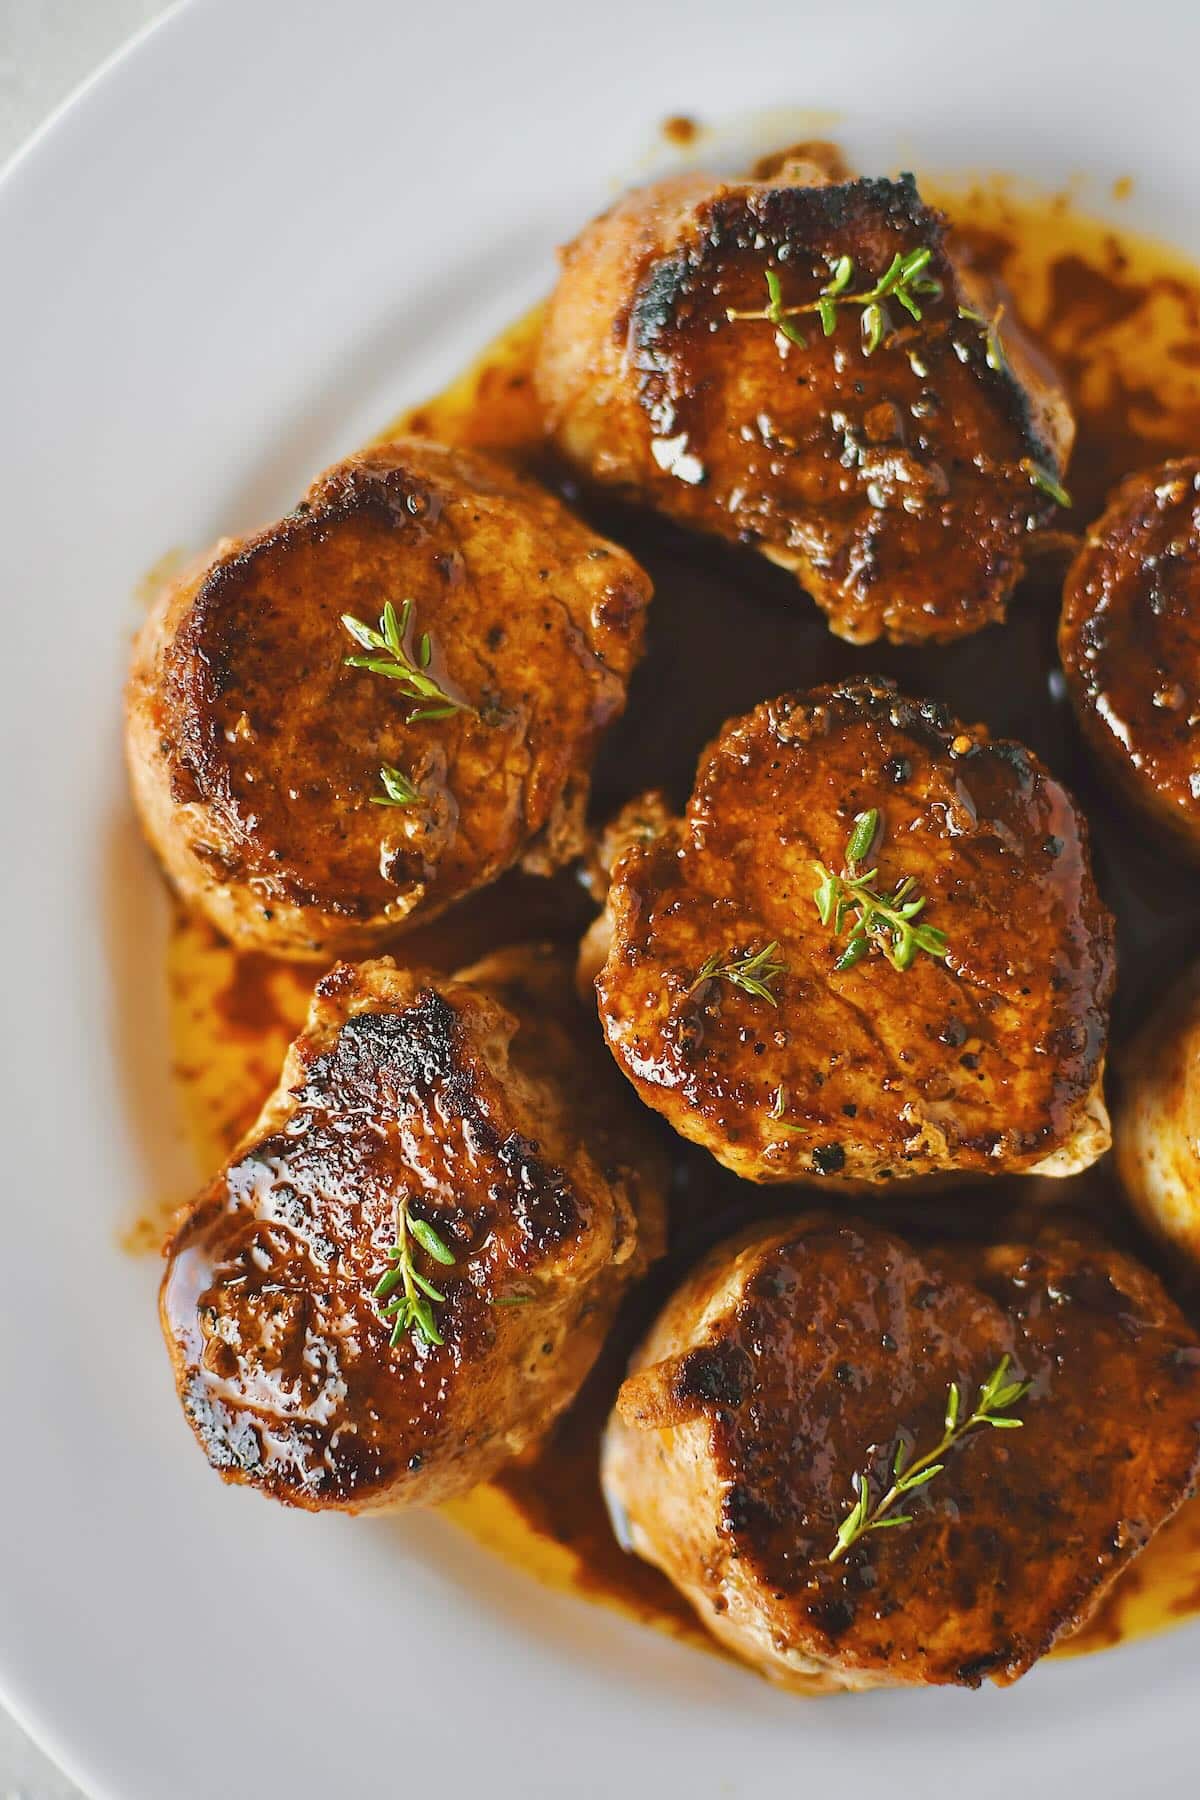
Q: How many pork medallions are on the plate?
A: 7